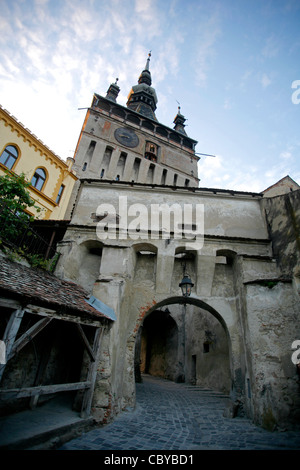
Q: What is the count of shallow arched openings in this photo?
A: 4